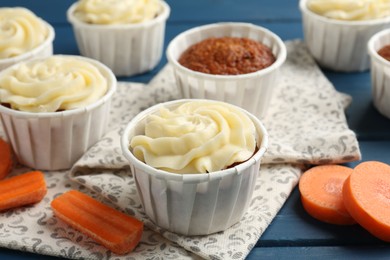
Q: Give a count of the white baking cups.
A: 7